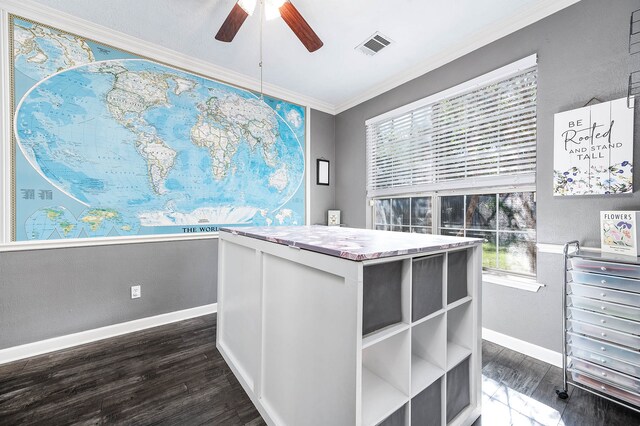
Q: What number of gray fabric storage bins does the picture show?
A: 6